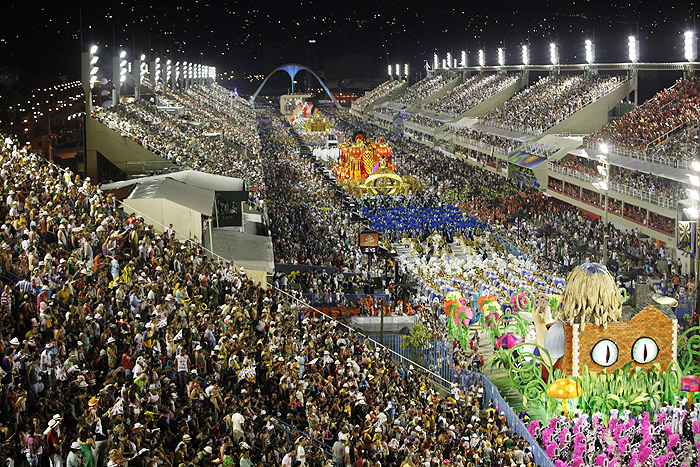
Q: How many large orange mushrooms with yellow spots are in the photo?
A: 1